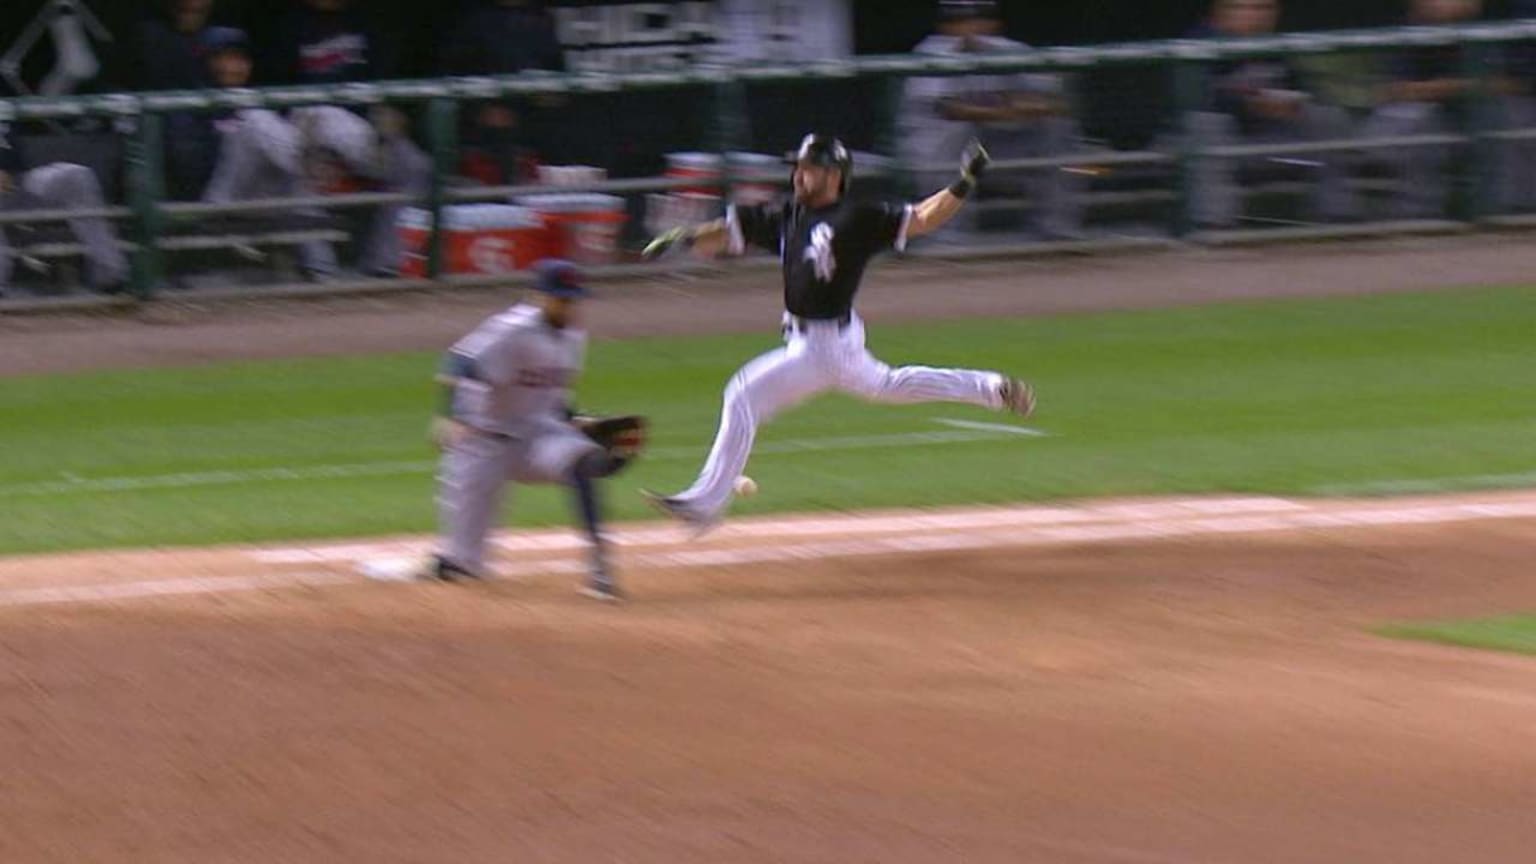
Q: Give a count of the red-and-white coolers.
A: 5